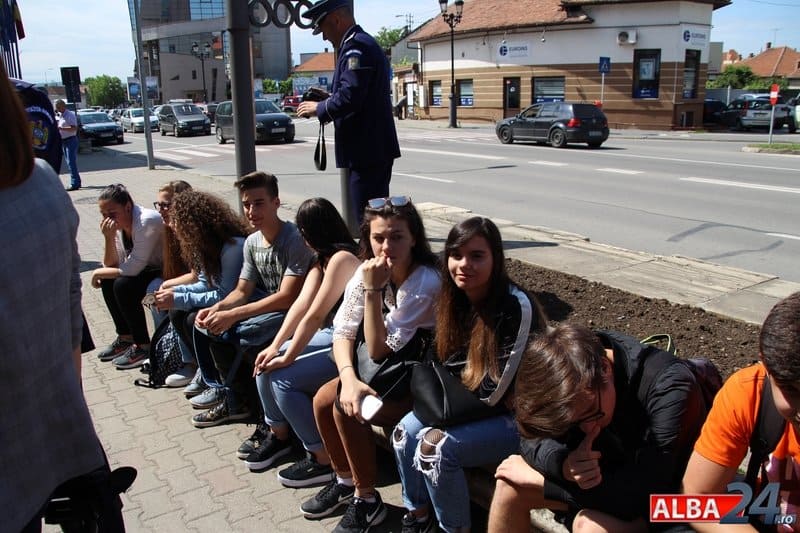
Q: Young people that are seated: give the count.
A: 9